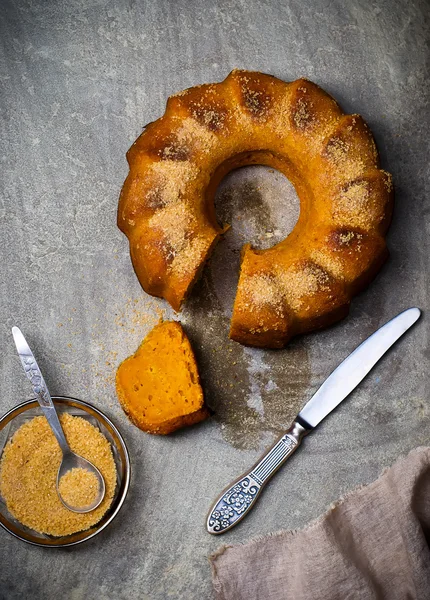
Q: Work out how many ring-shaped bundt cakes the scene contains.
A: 1